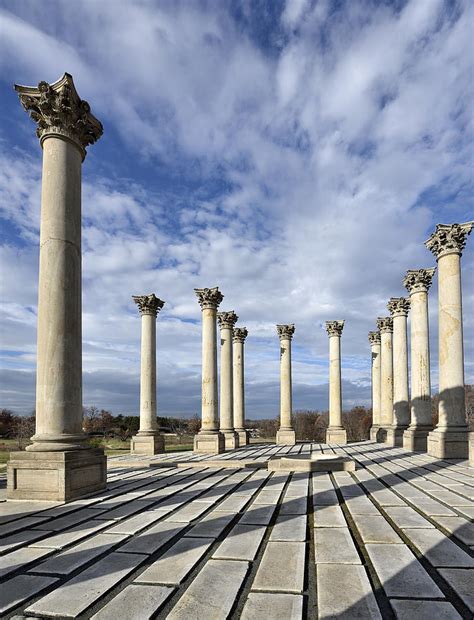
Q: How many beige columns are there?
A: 12